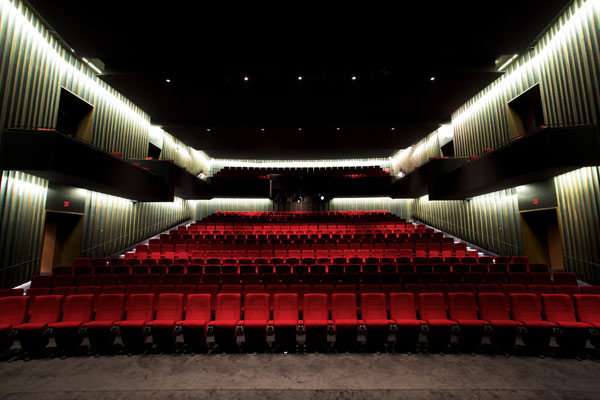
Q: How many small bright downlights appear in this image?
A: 10